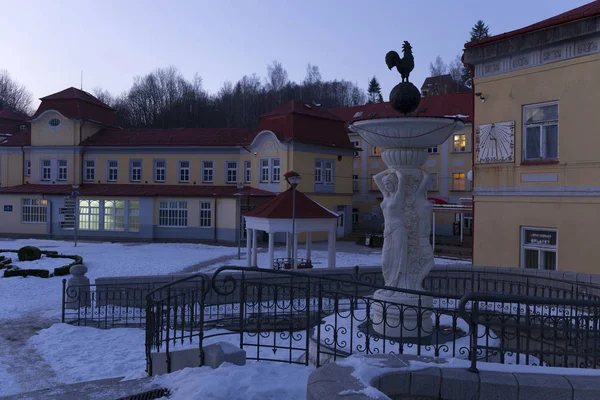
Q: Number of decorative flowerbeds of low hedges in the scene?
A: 1